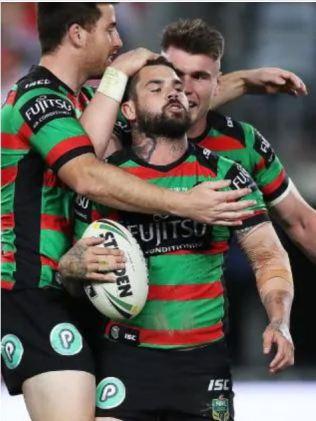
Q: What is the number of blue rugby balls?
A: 0